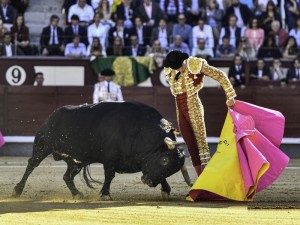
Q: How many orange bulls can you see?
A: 0